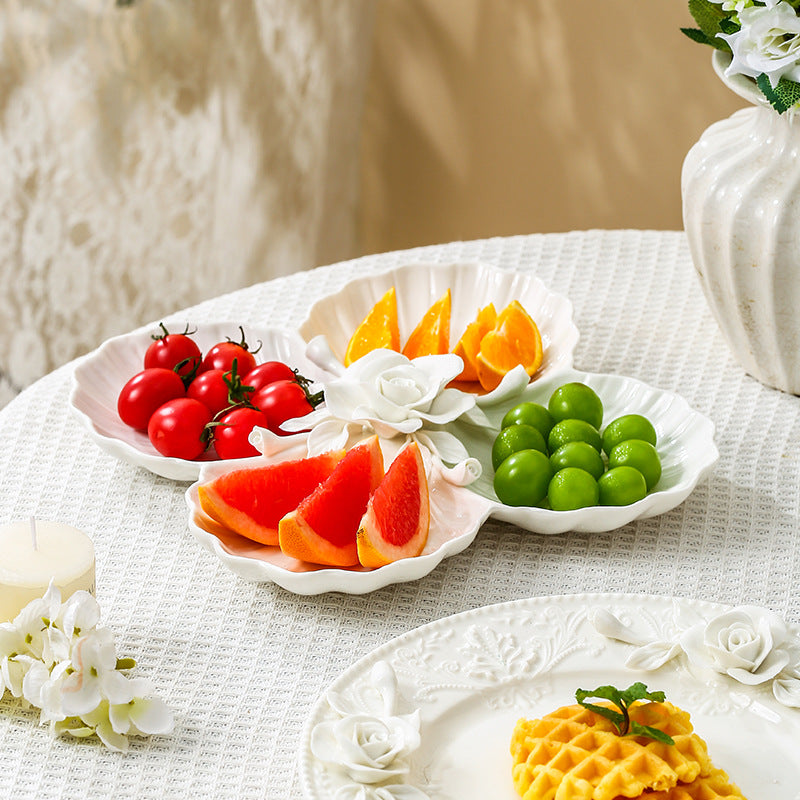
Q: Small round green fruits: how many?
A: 10